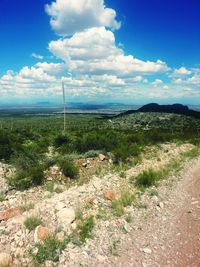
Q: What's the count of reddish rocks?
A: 3